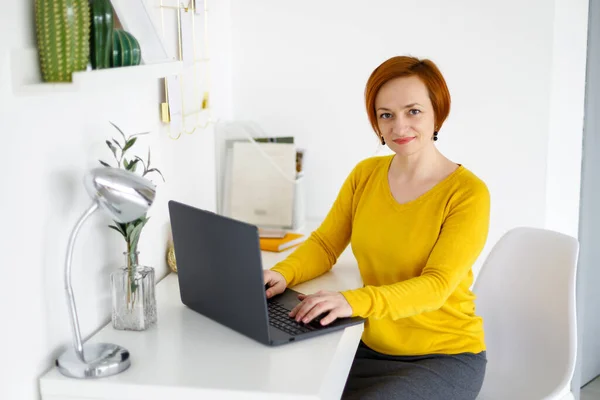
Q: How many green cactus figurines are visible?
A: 3